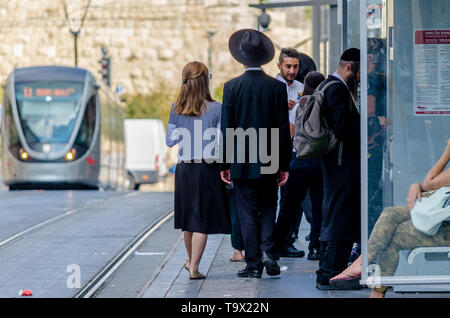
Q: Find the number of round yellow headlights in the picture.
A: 2